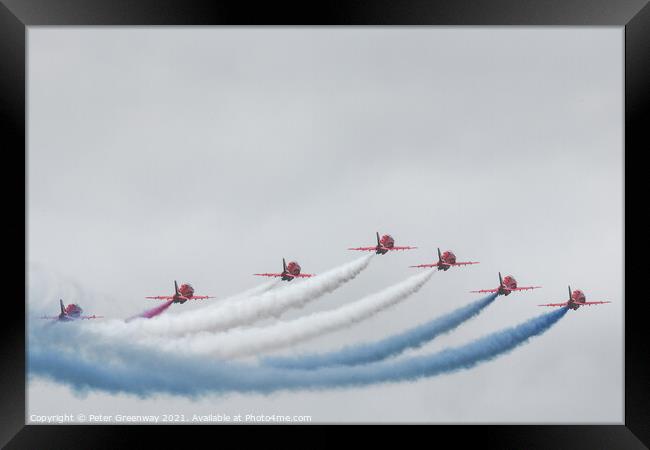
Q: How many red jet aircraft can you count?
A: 7